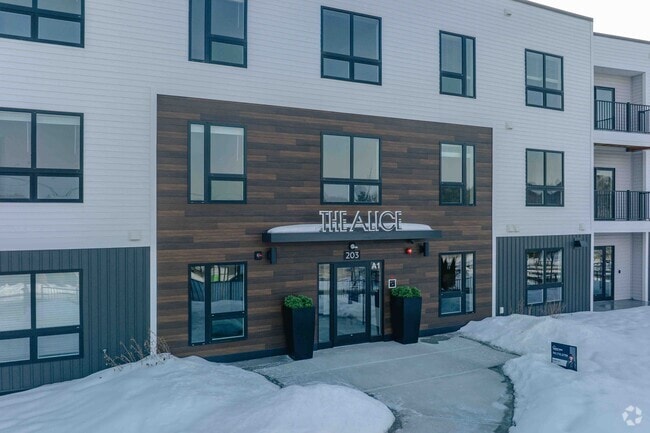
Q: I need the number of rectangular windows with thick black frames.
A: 14